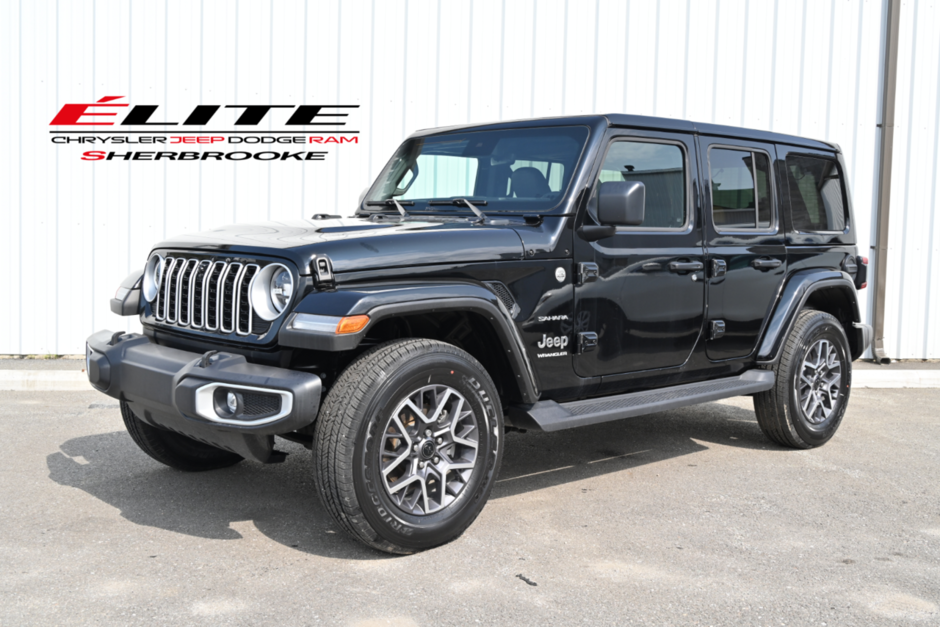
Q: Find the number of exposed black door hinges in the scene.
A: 4